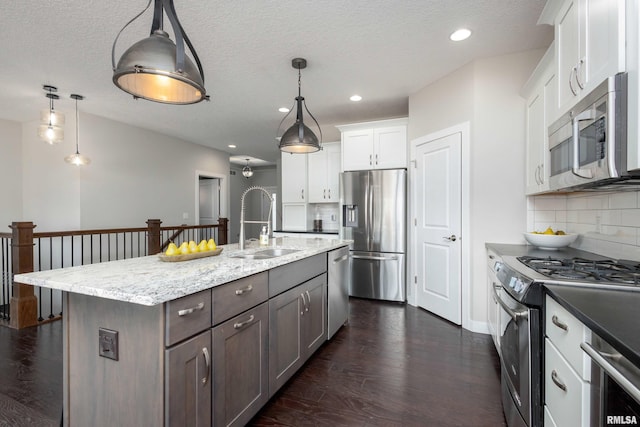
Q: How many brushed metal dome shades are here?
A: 2